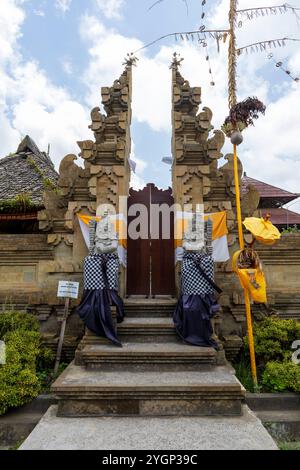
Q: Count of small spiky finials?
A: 2